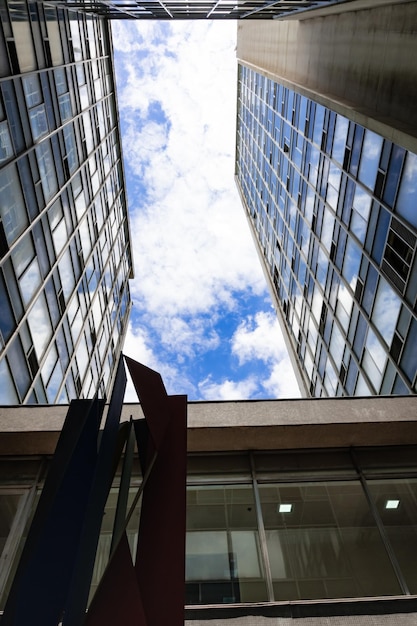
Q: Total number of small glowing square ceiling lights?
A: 2